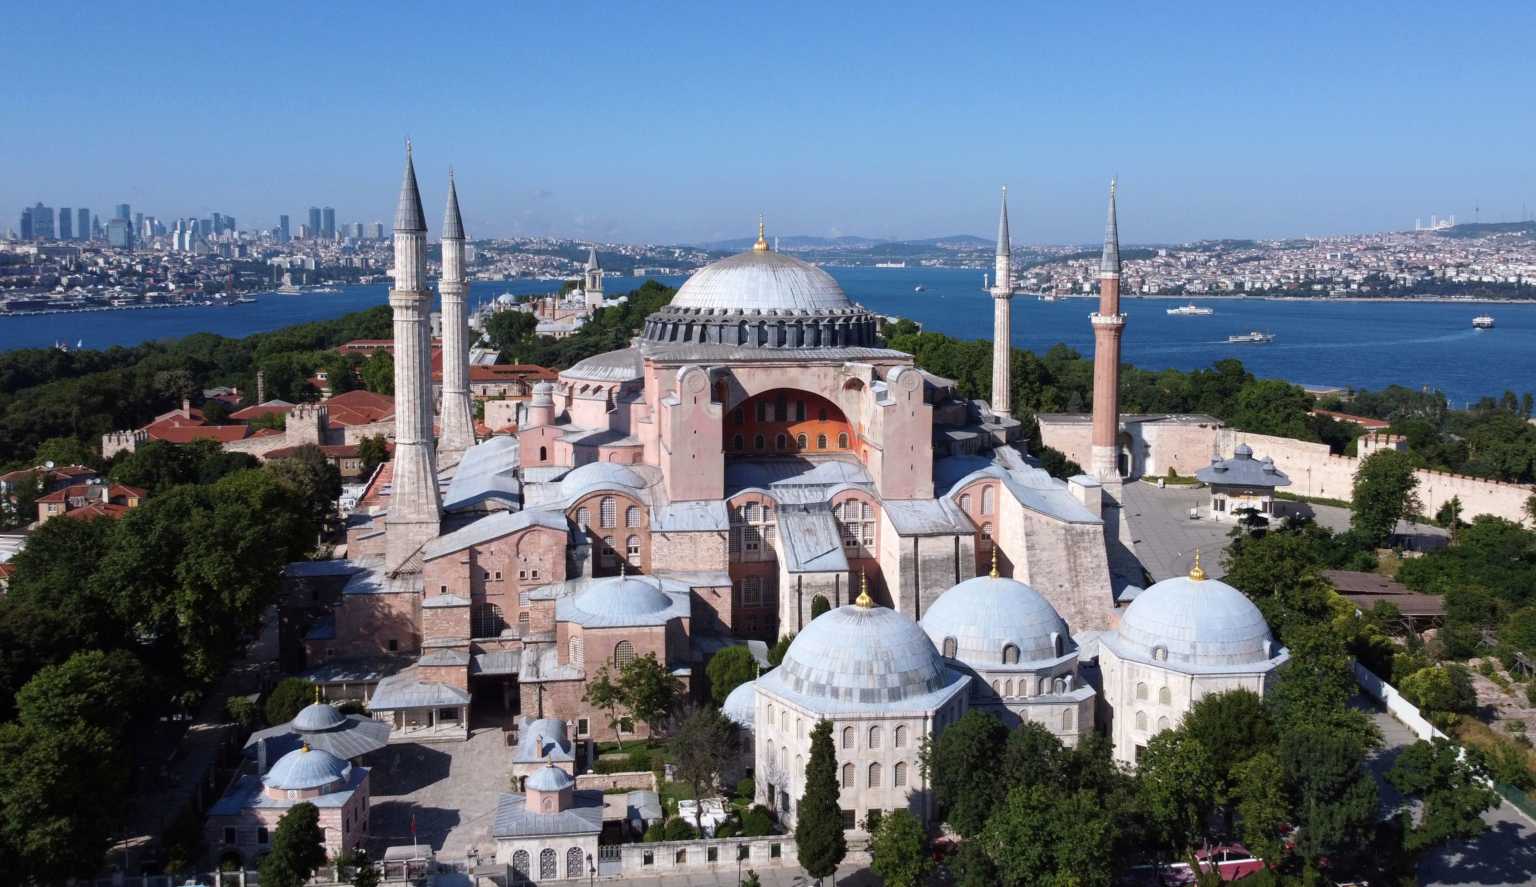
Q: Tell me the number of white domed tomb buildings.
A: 3